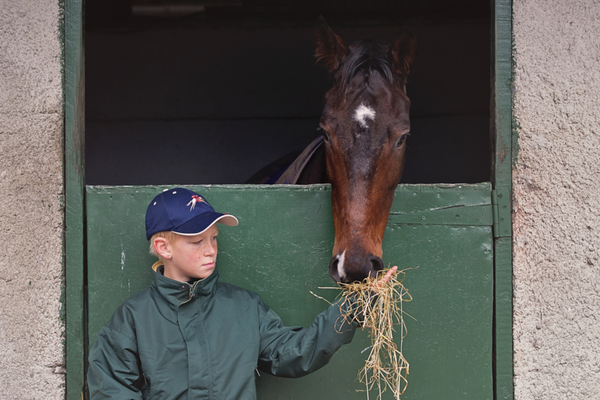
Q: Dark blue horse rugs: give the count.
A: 1